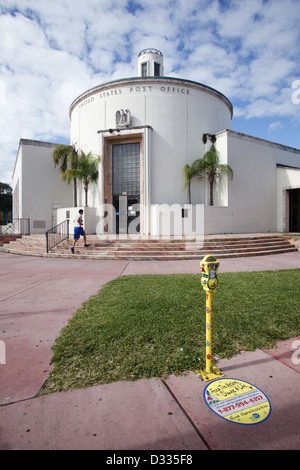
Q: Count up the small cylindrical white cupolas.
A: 1